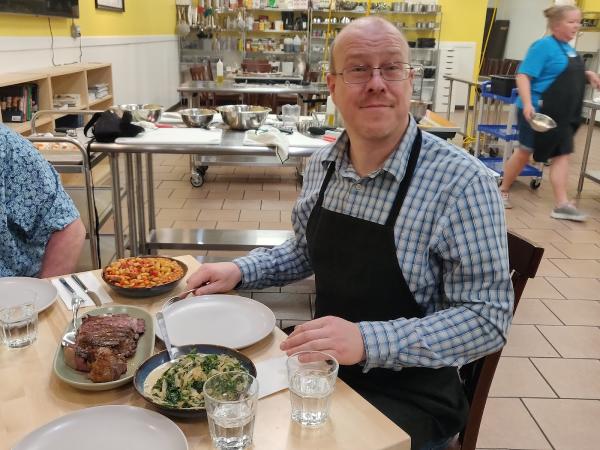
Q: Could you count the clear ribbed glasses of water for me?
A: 3